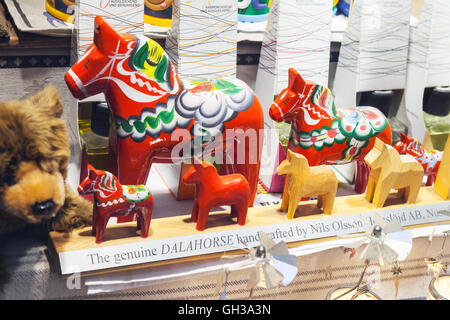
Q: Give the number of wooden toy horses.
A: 7